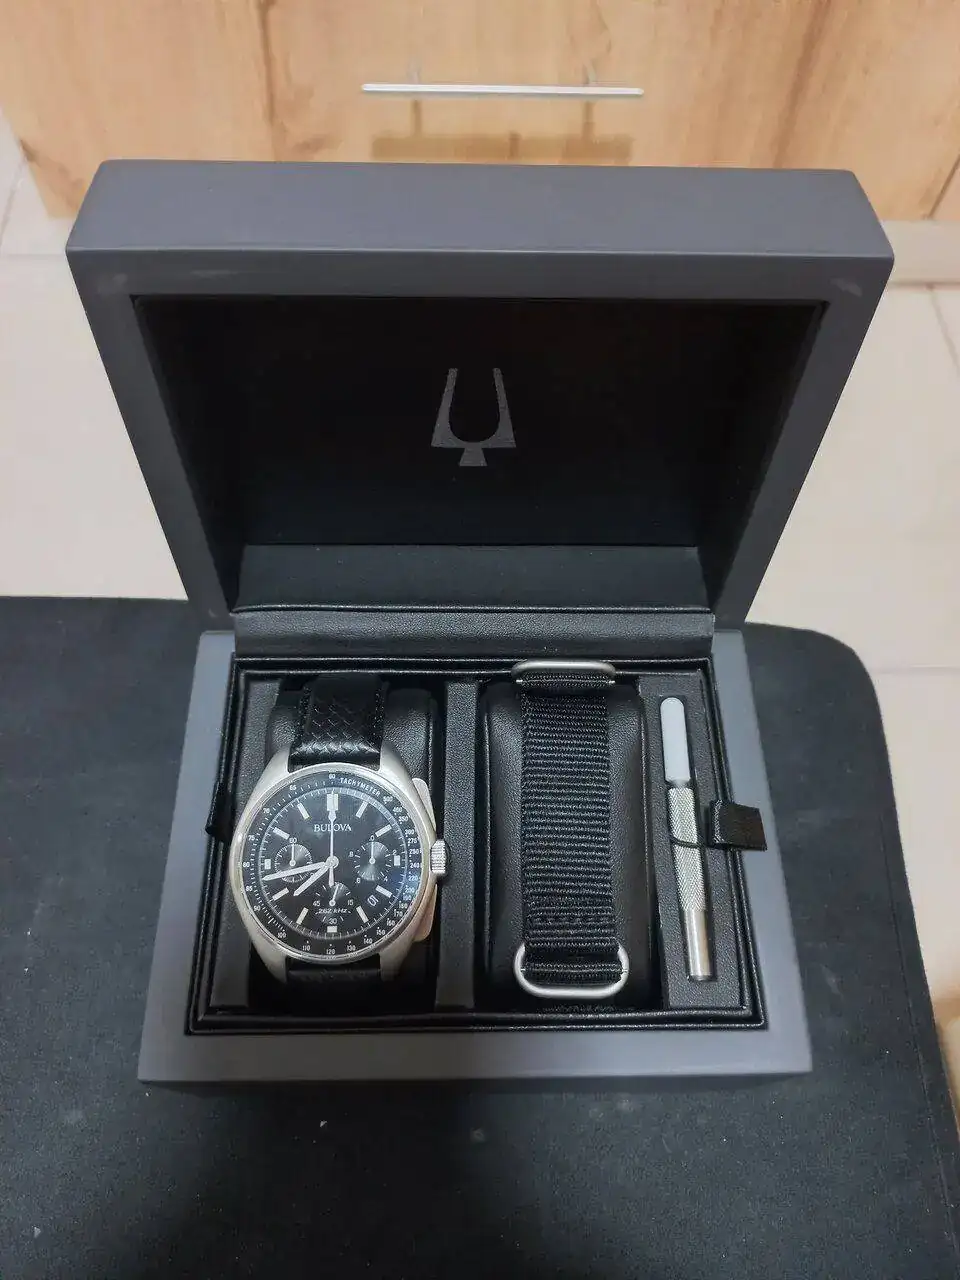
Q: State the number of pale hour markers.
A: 12